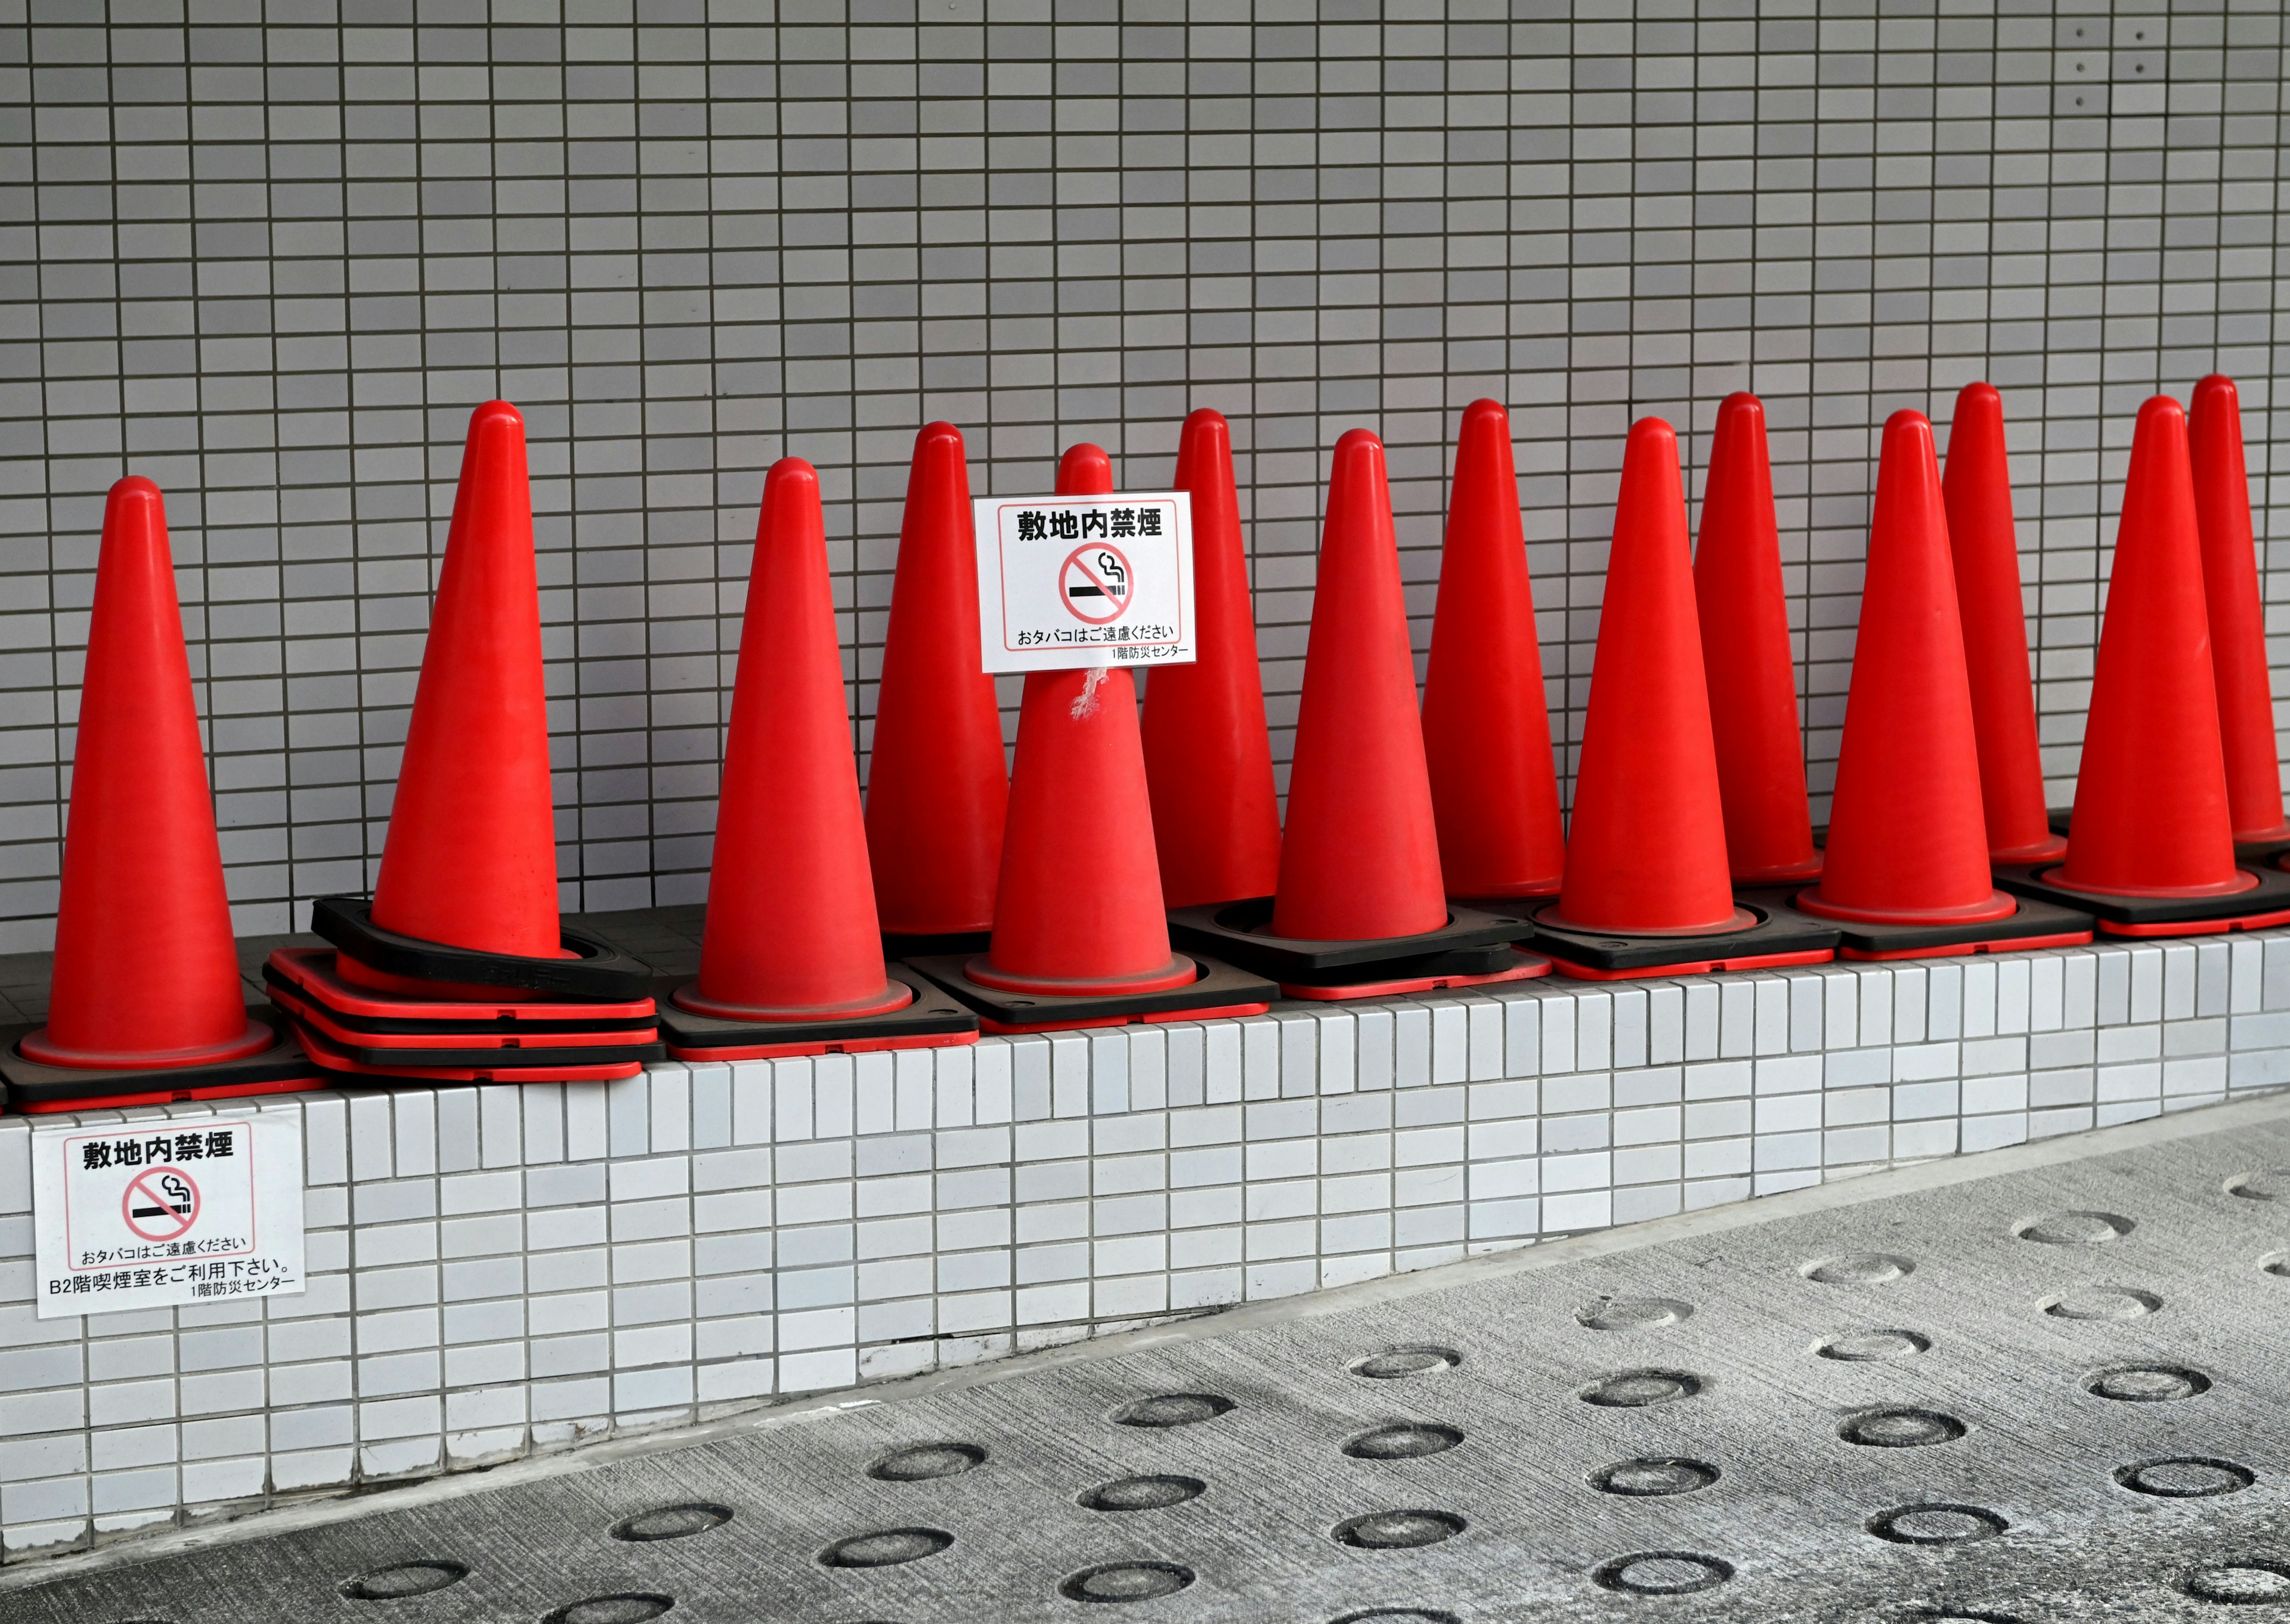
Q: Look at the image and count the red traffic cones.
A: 14